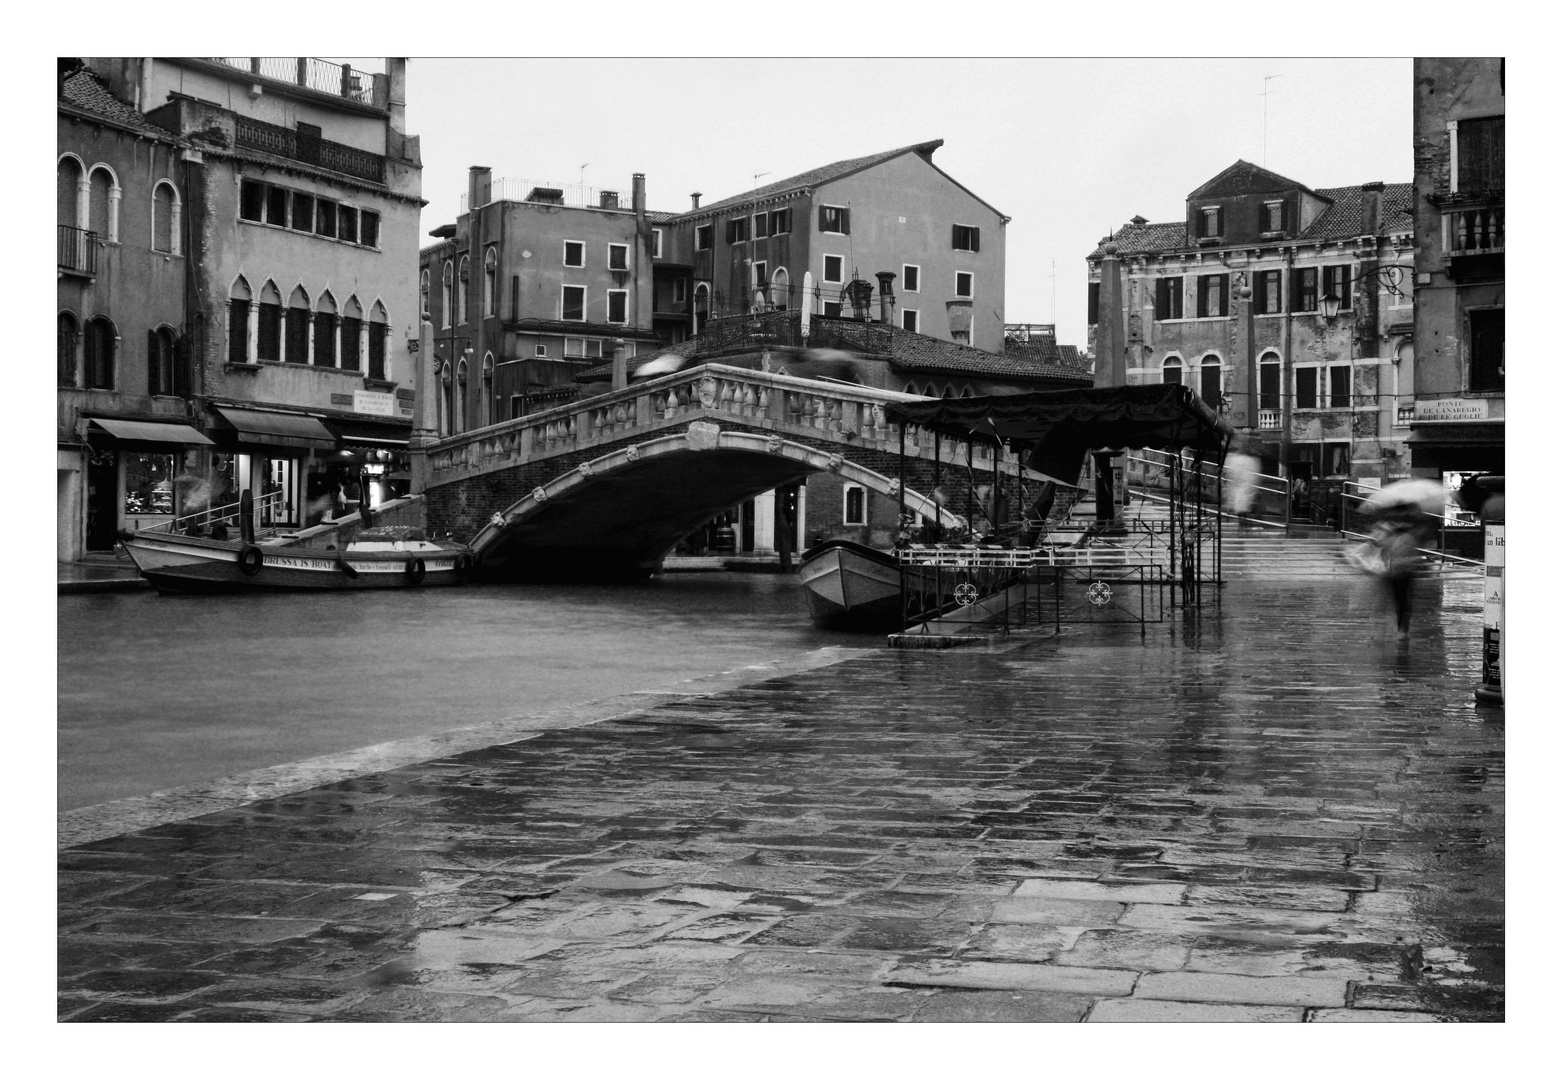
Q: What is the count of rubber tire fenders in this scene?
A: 3